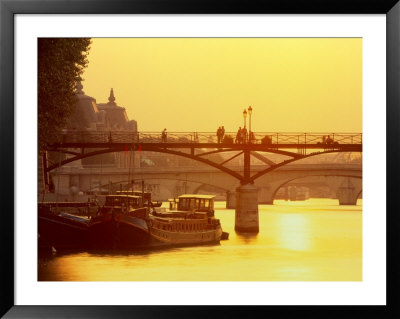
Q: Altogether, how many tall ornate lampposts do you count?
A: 2